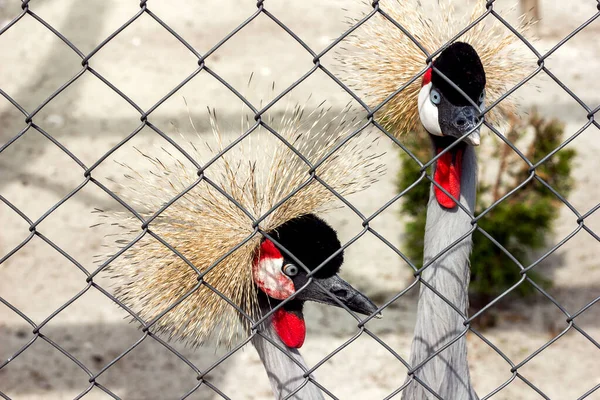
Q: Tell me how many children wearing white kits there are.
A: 0